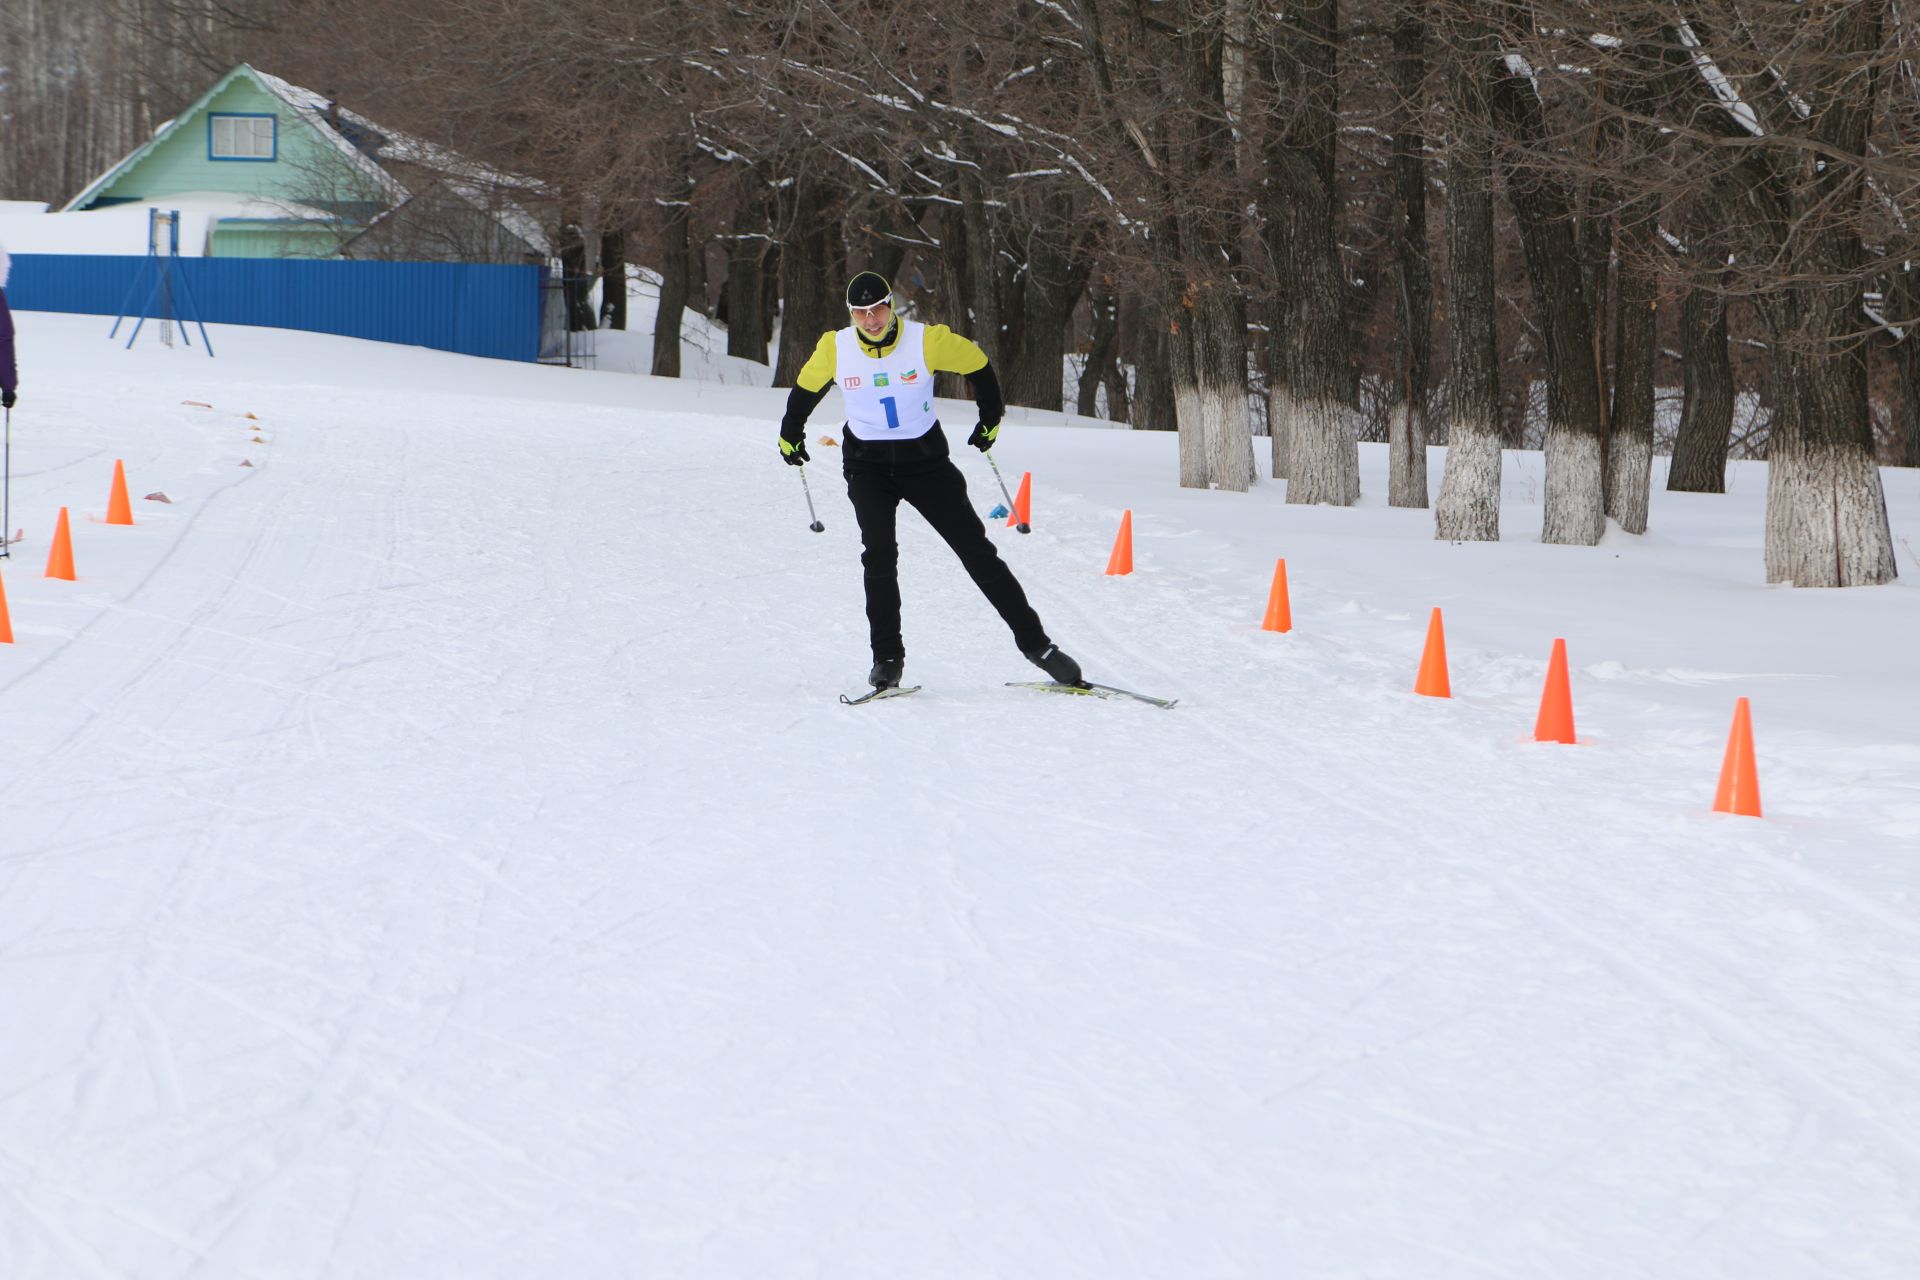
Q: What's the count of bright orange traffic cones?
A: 9